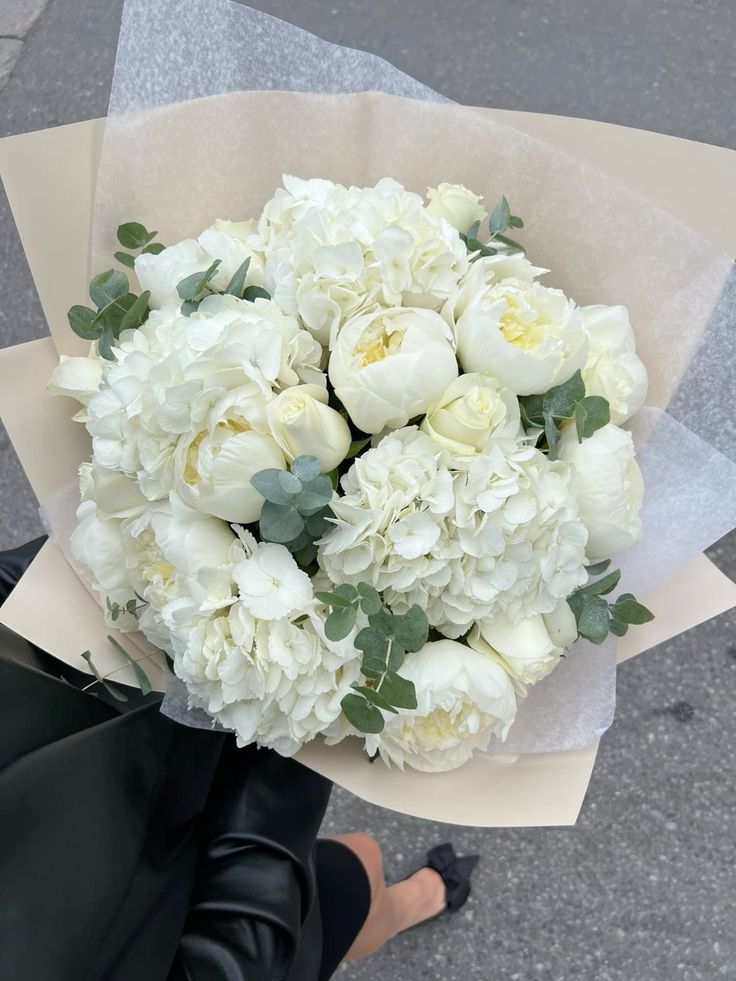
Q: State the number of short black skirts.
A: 1